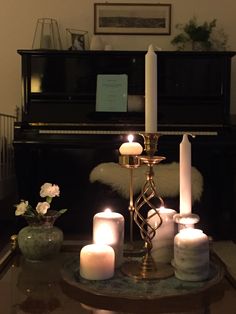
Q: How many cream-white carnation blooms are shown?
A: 3